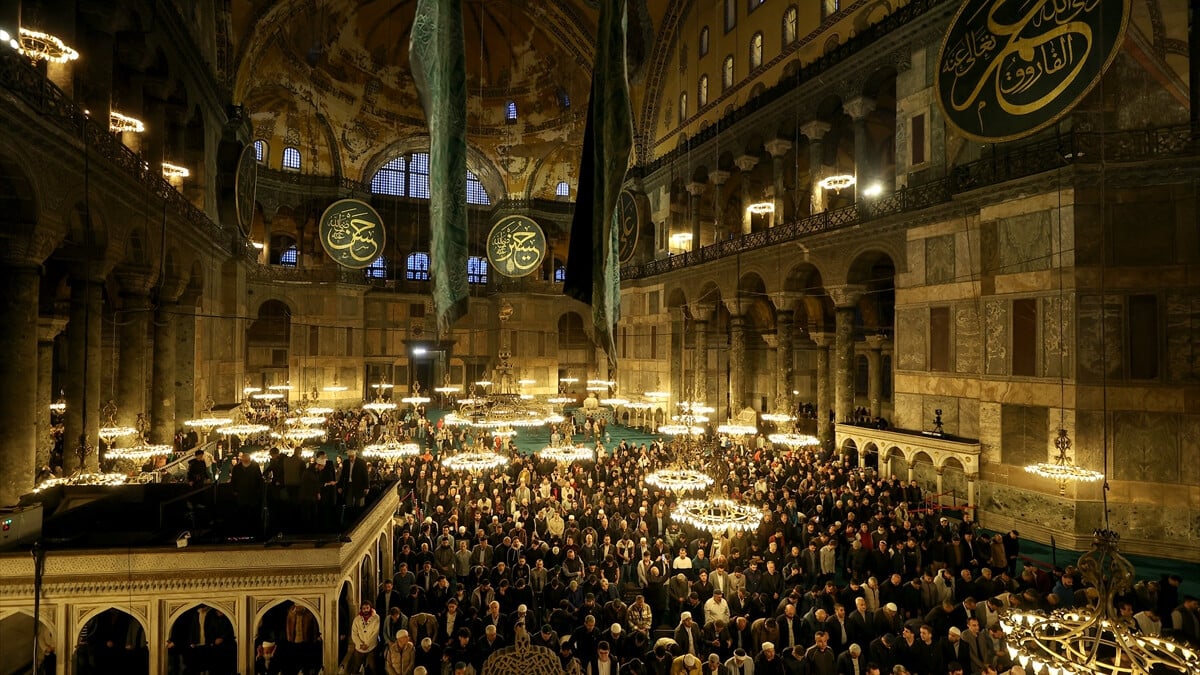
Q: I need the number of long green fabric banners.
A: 2